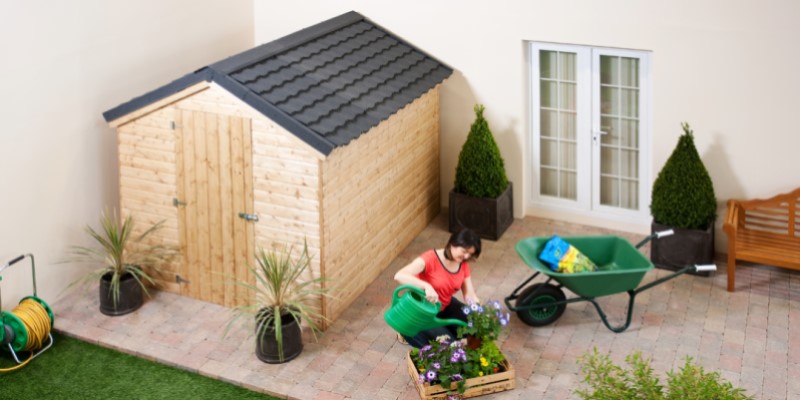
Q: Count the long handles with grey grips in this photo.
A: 2